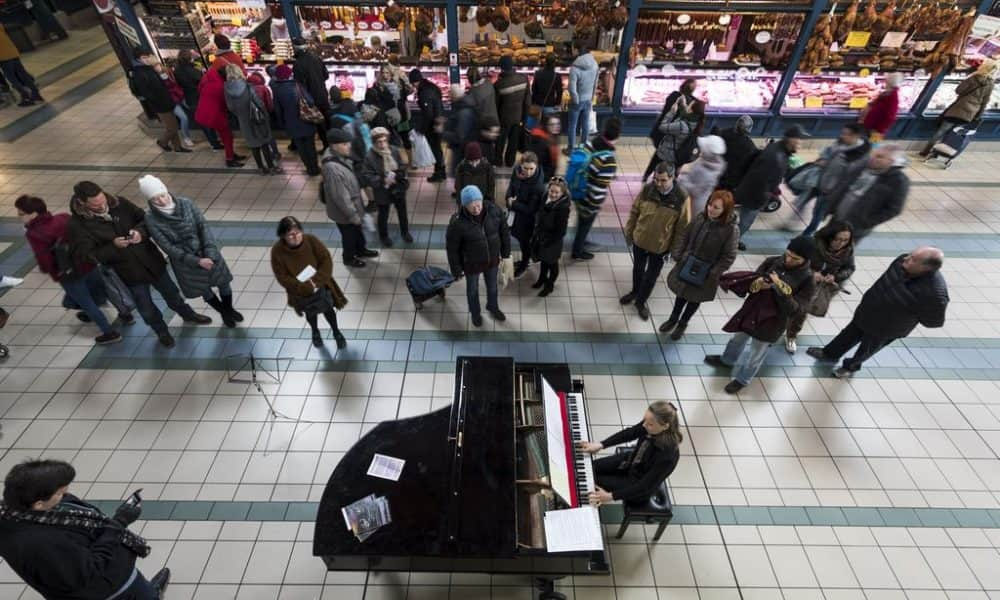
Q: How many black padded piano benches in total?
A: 1